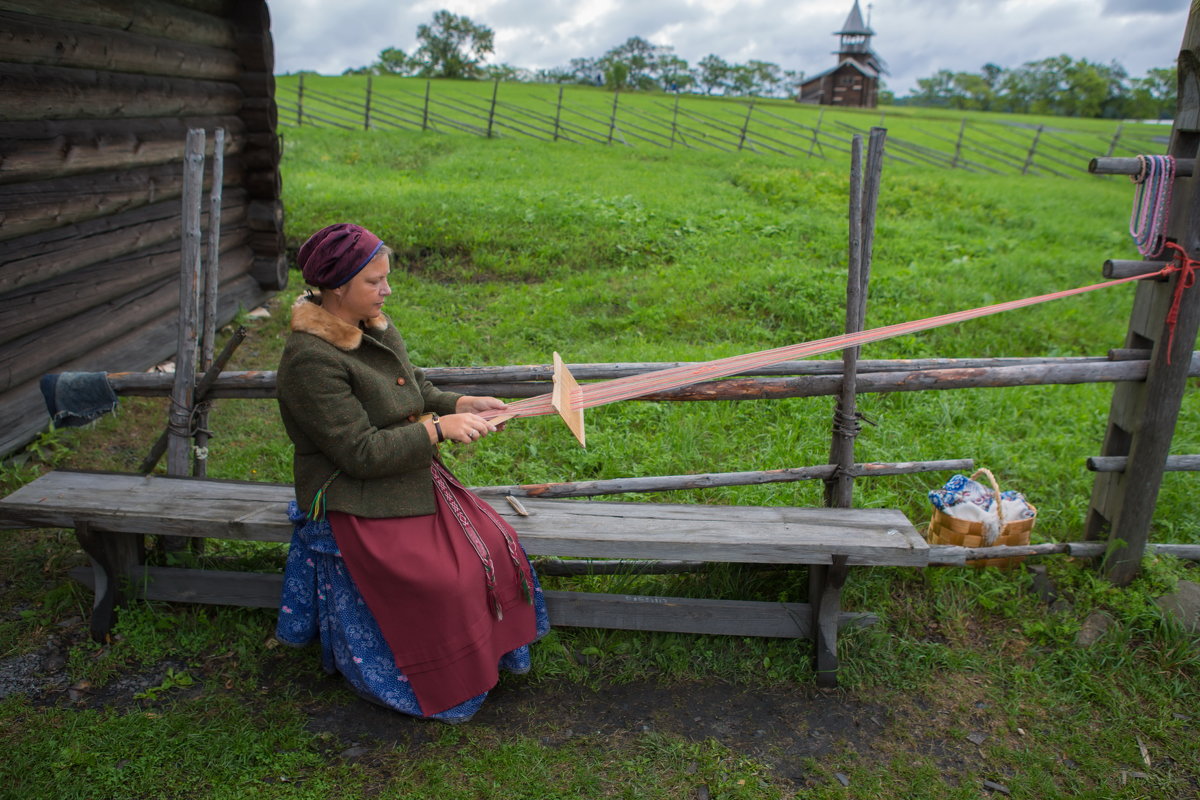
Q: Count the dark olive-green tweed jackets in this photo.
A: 1